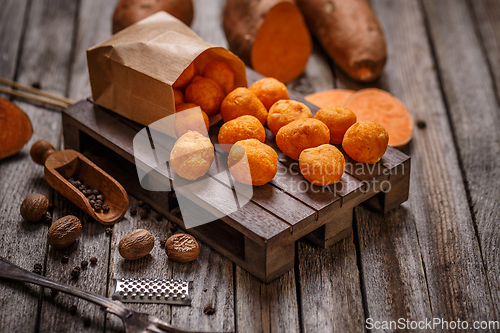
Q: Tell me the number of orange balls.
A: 15